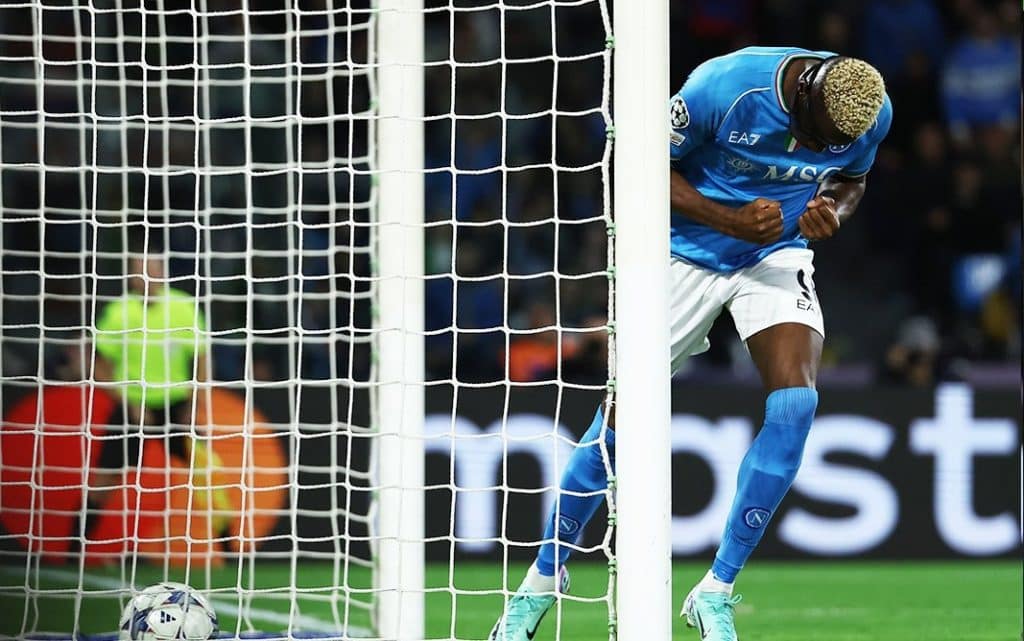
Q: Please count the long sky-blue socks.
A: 2